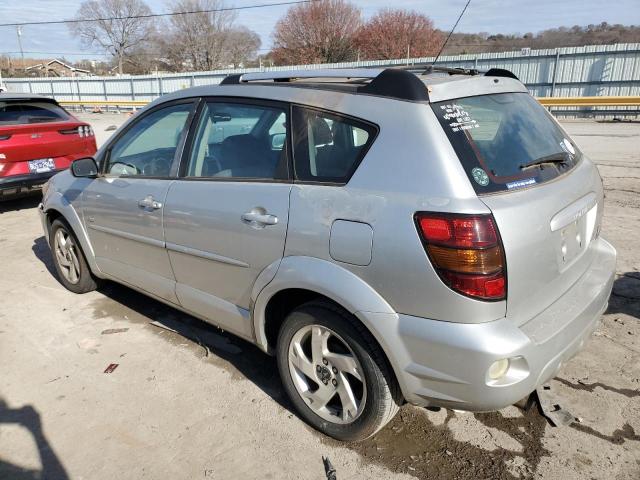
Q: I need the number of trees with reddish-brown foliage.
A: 2